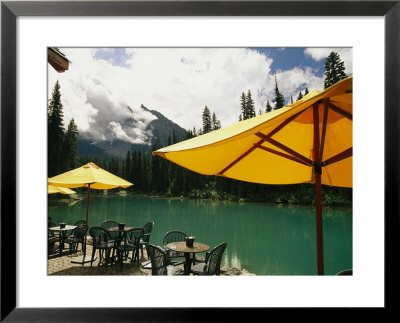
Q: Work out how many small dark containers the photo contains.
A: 3